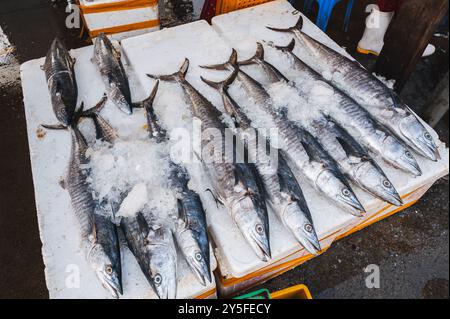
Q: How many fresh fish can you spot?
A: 11